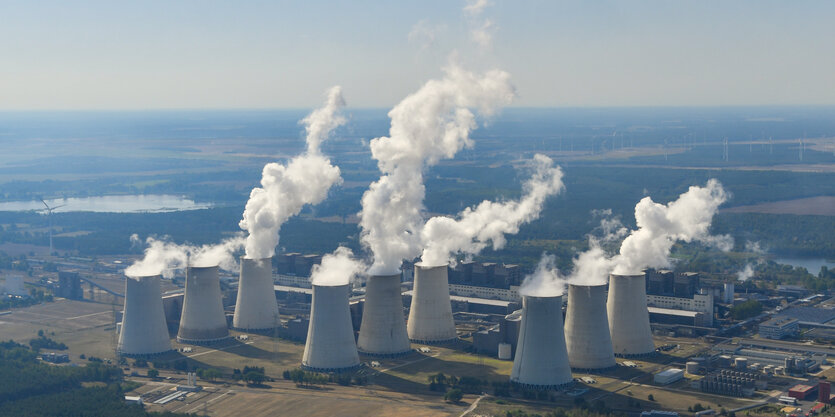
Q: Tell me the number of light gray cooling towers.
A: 9